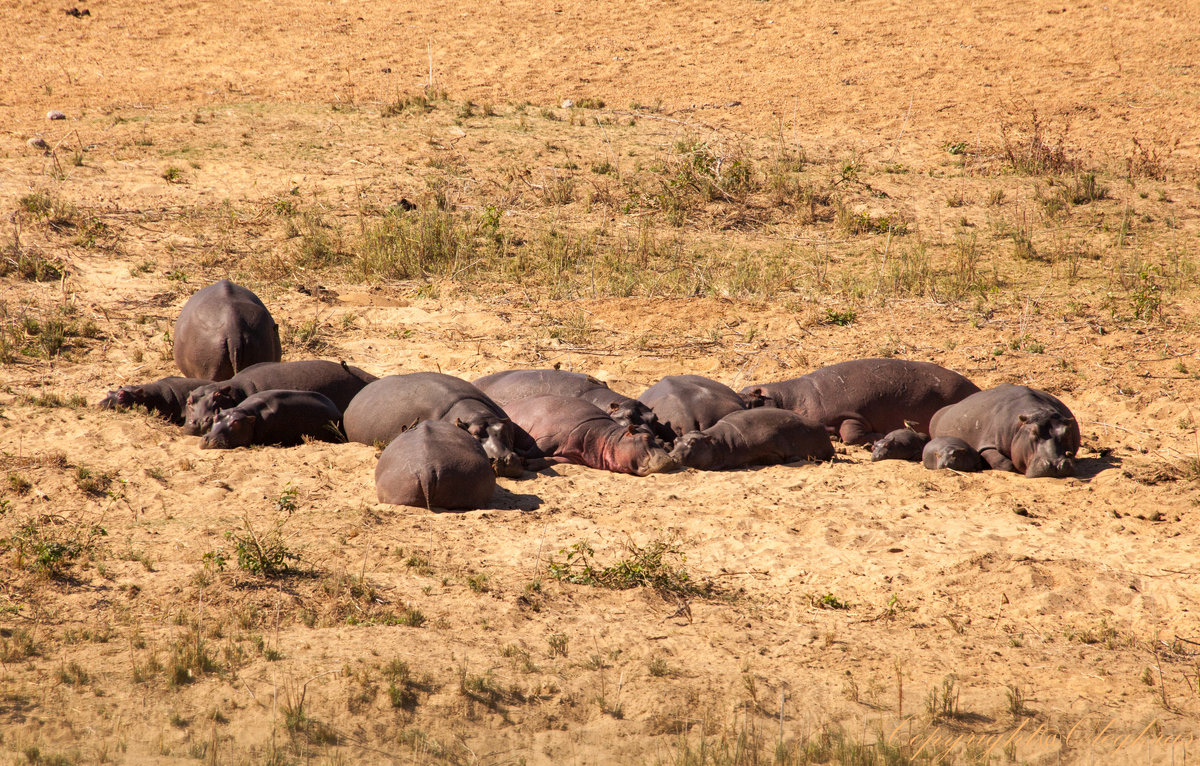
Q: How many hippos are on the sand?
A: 14